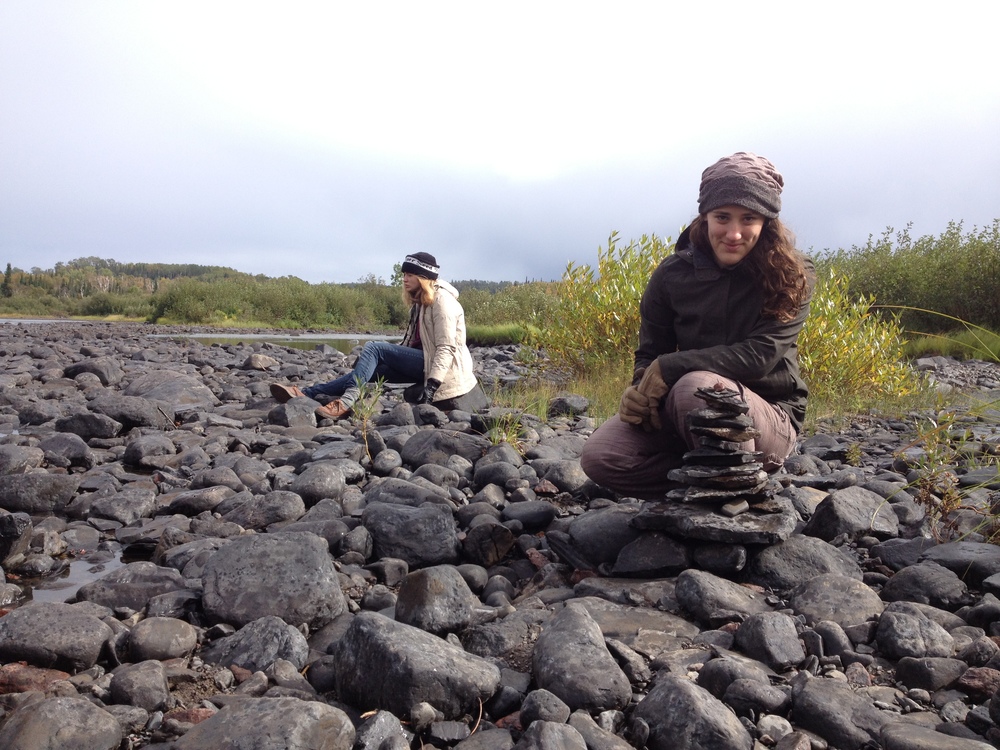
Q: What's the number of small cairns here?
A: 1